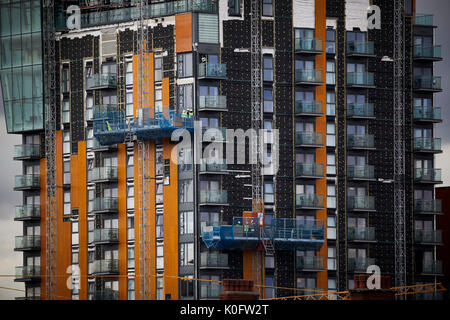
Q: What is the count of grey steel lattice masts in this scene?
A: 4